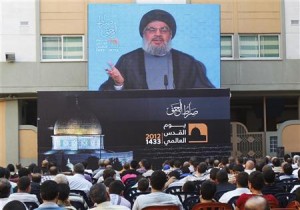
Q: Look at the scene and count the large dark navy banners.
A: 1